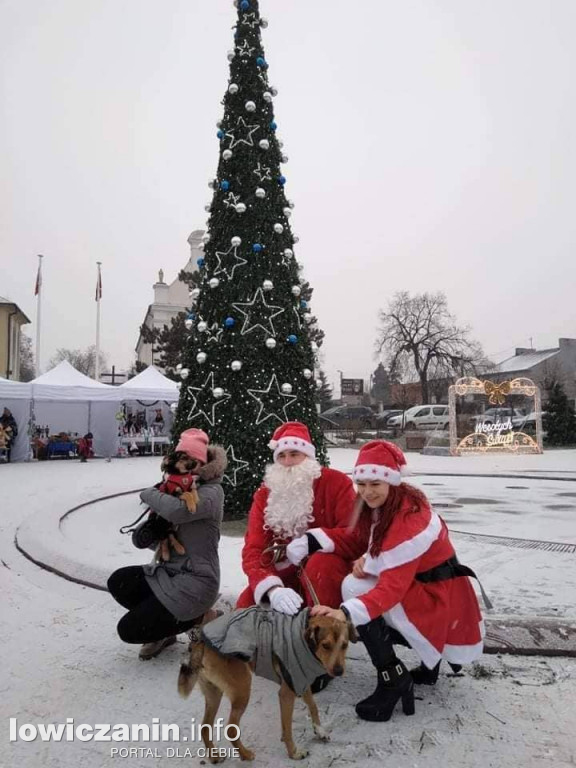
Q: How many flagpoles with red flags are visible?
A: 2